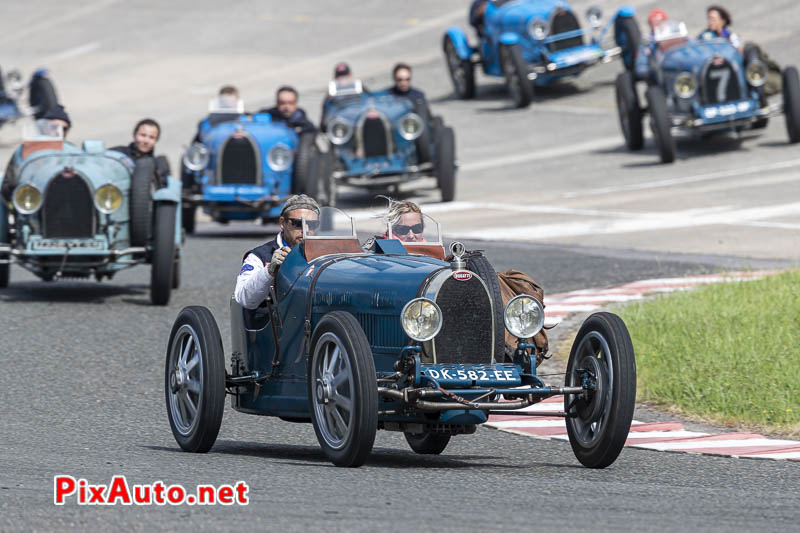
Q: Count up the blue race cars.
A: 7